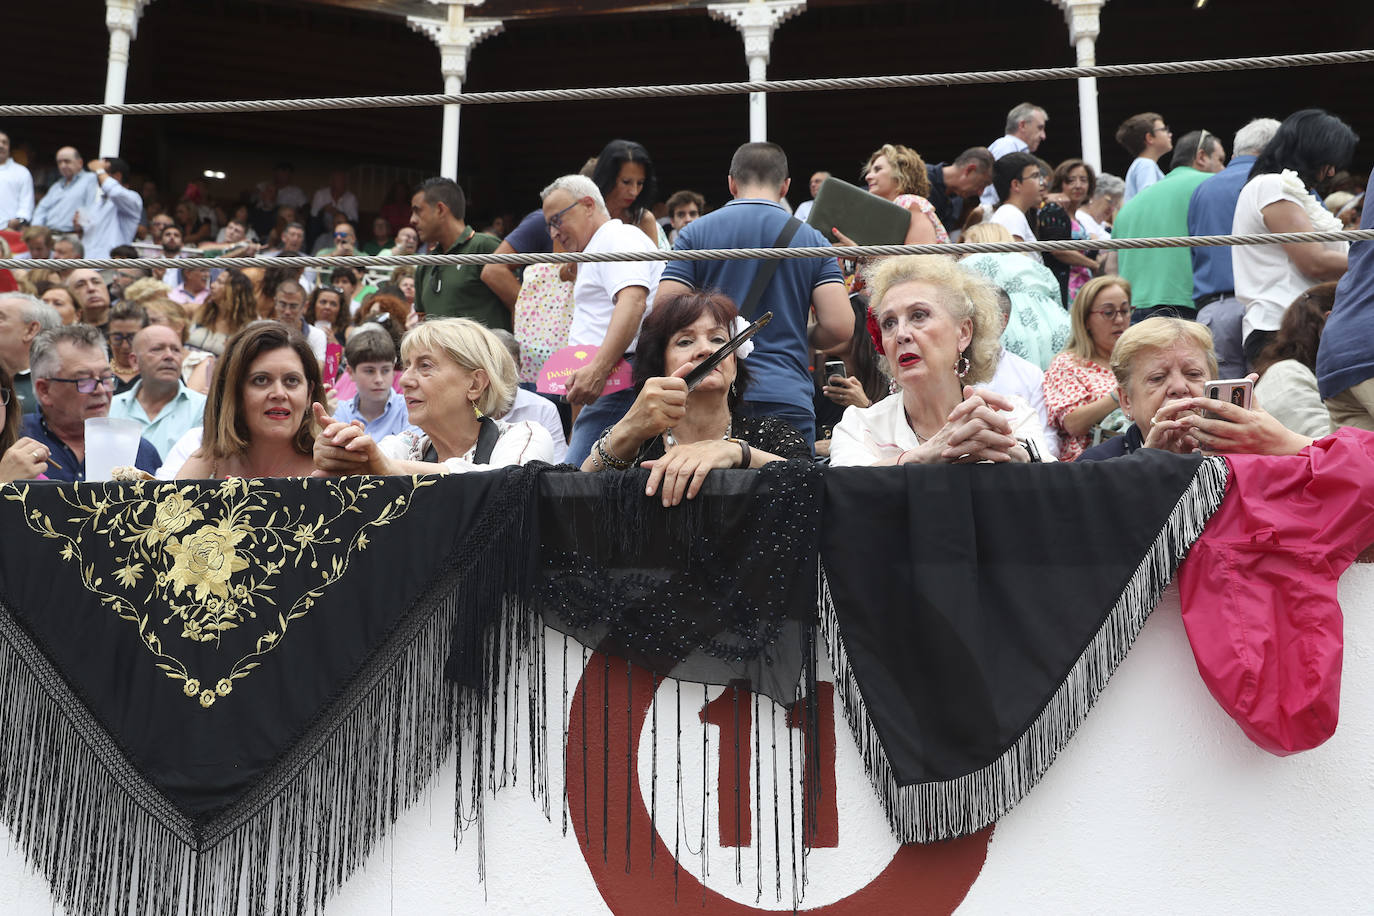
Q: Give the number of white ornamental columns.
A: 4